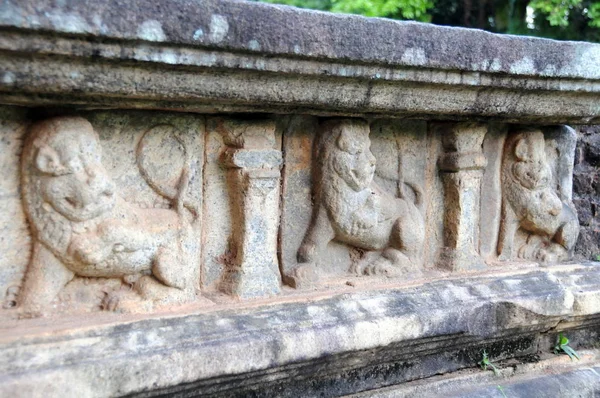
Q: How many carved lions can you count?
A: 3